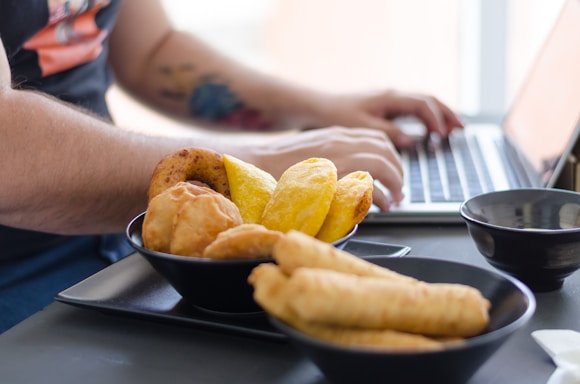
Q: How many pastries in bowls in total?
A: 10